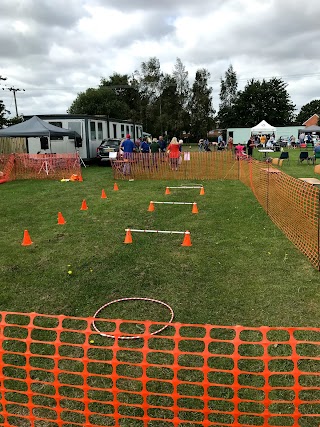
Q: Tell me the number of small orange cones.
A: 11